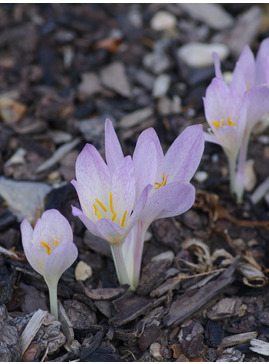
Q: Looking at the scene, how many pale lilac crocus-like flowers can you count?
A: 5